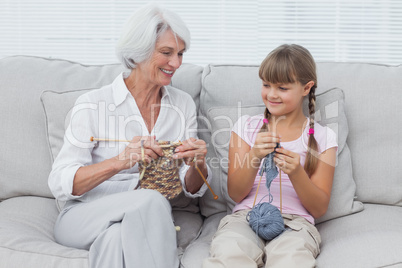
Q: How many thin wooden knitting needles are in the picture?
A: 4